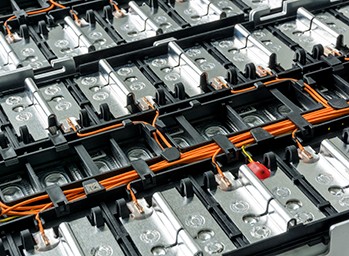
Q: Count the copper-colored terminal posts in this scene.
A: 12